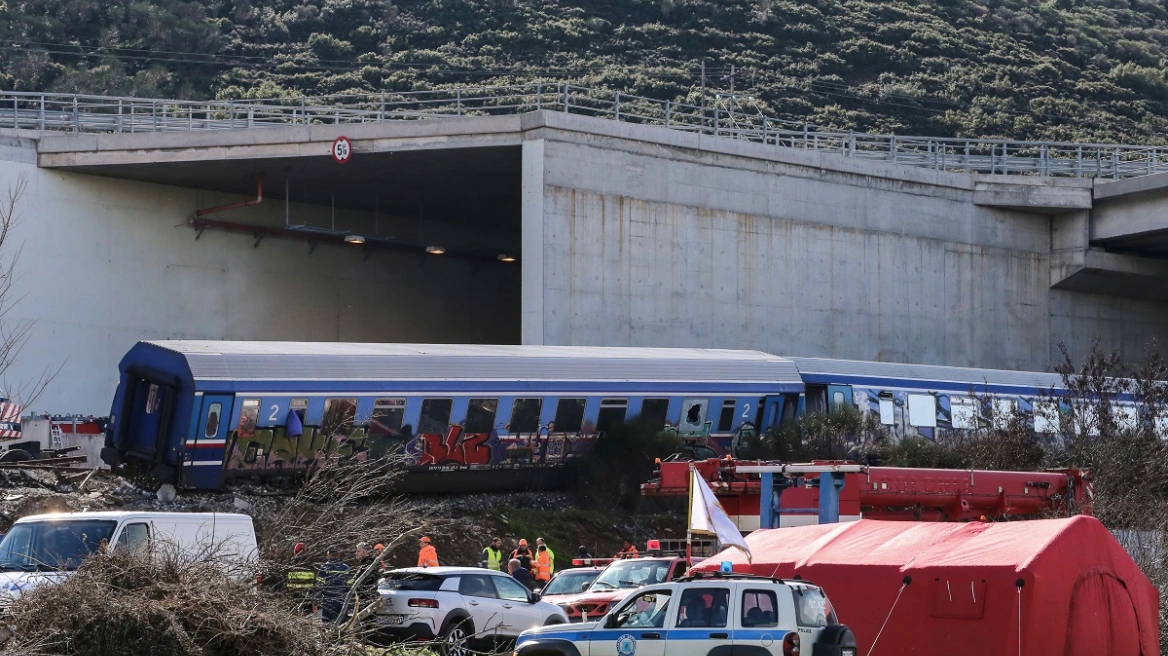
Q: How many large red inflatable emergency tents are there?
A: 1